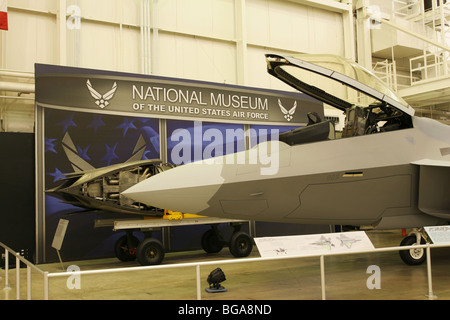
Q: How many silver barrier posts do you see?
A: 7